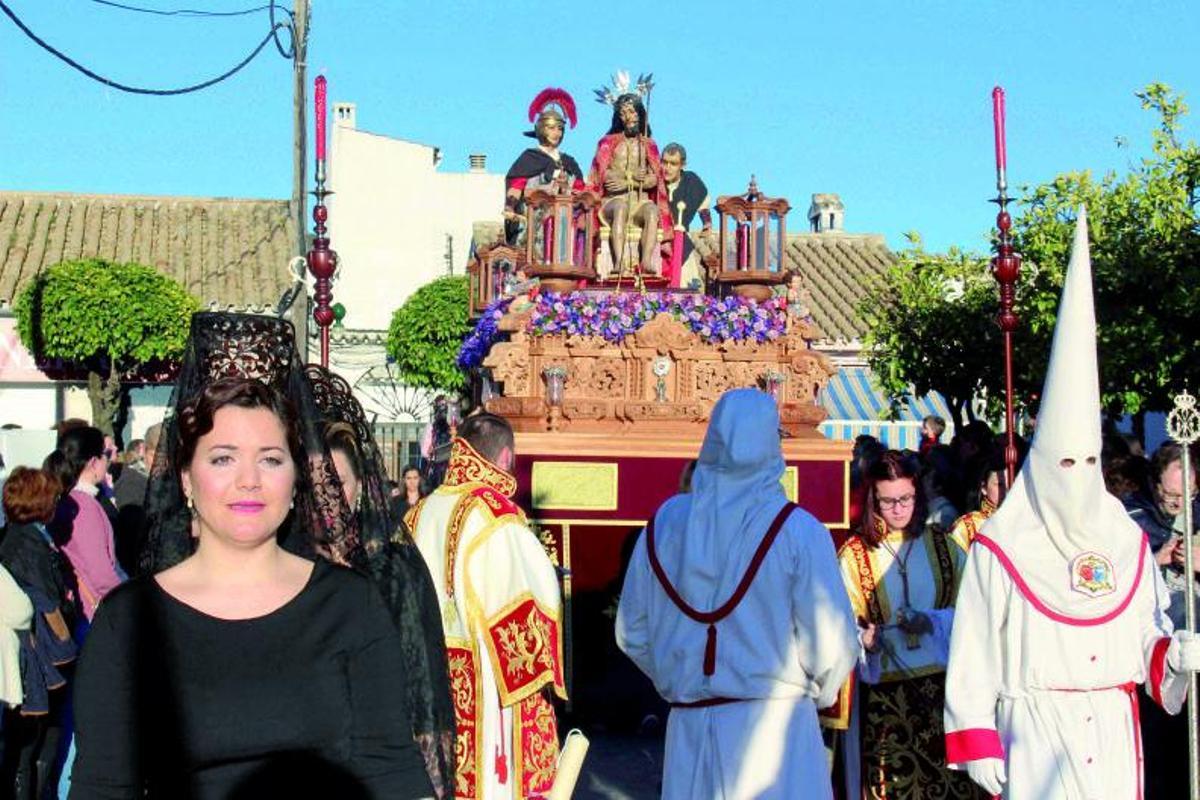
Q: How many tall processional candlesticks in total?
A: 2